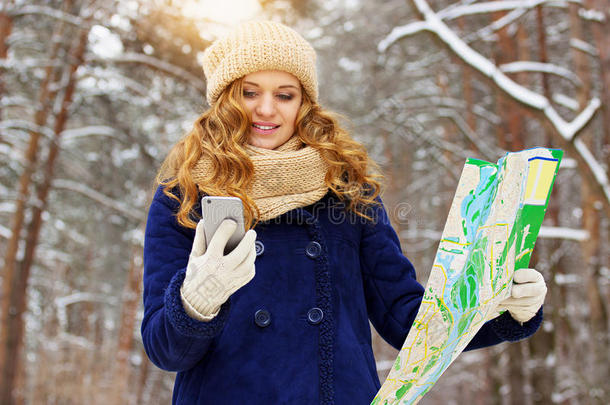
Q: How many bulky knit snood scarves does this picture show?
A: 1